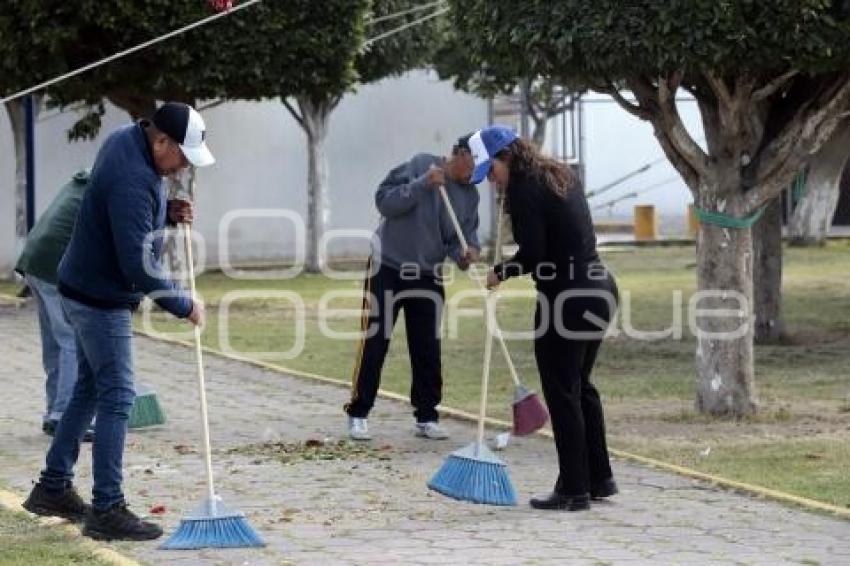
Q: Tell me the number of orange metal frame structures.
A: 0